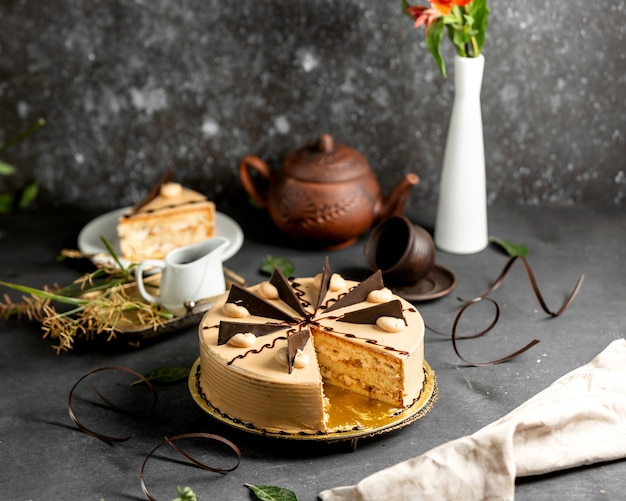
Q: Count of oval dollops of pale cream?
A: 8